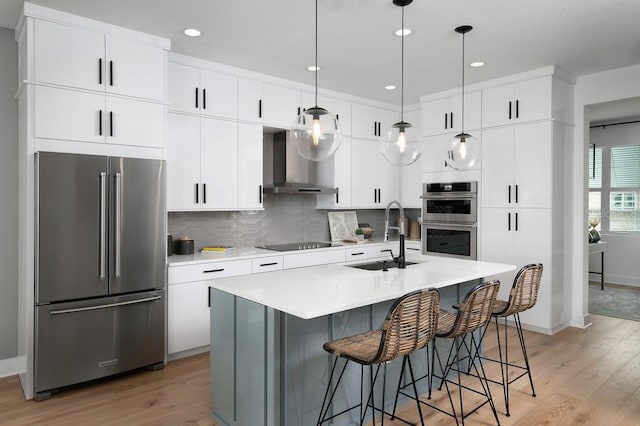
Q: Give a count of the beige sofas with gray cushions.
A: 0